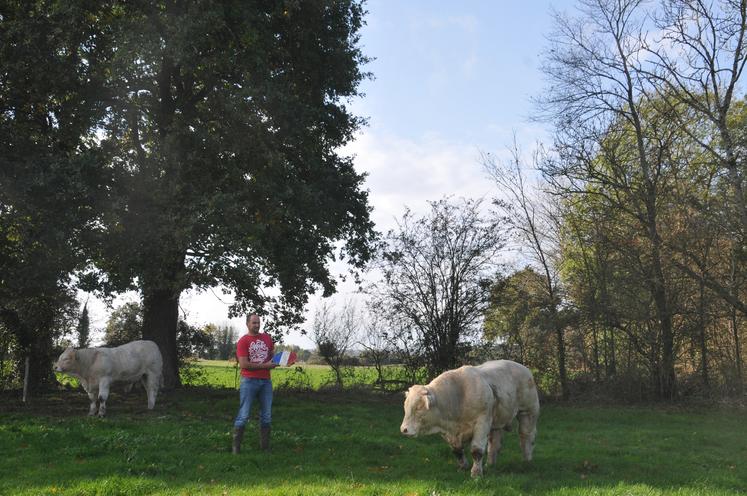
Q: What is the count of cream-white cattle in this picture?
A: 2